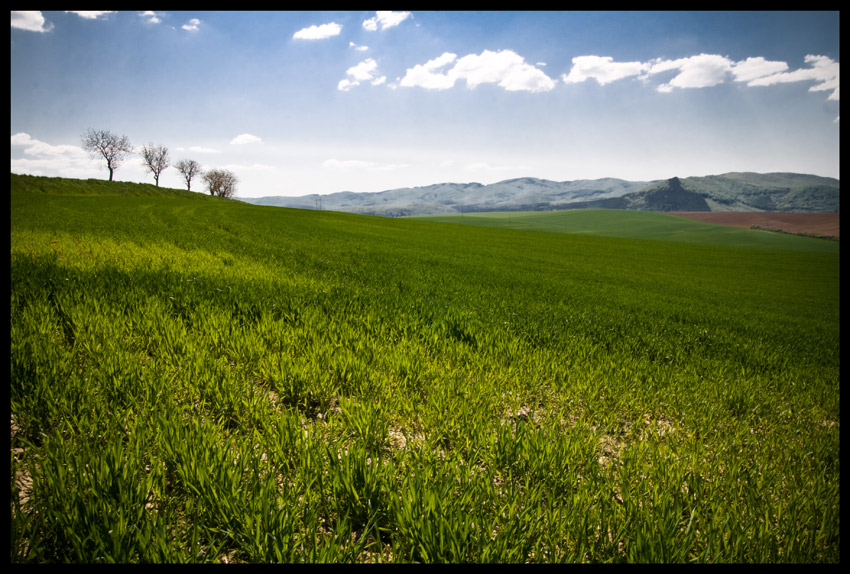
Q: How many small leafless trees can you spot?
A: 4